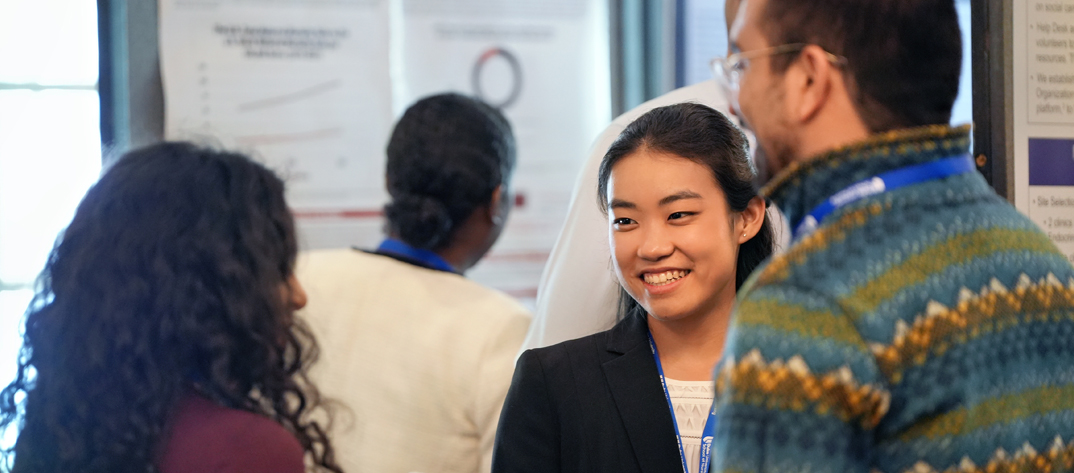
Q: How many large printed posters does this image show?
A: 3